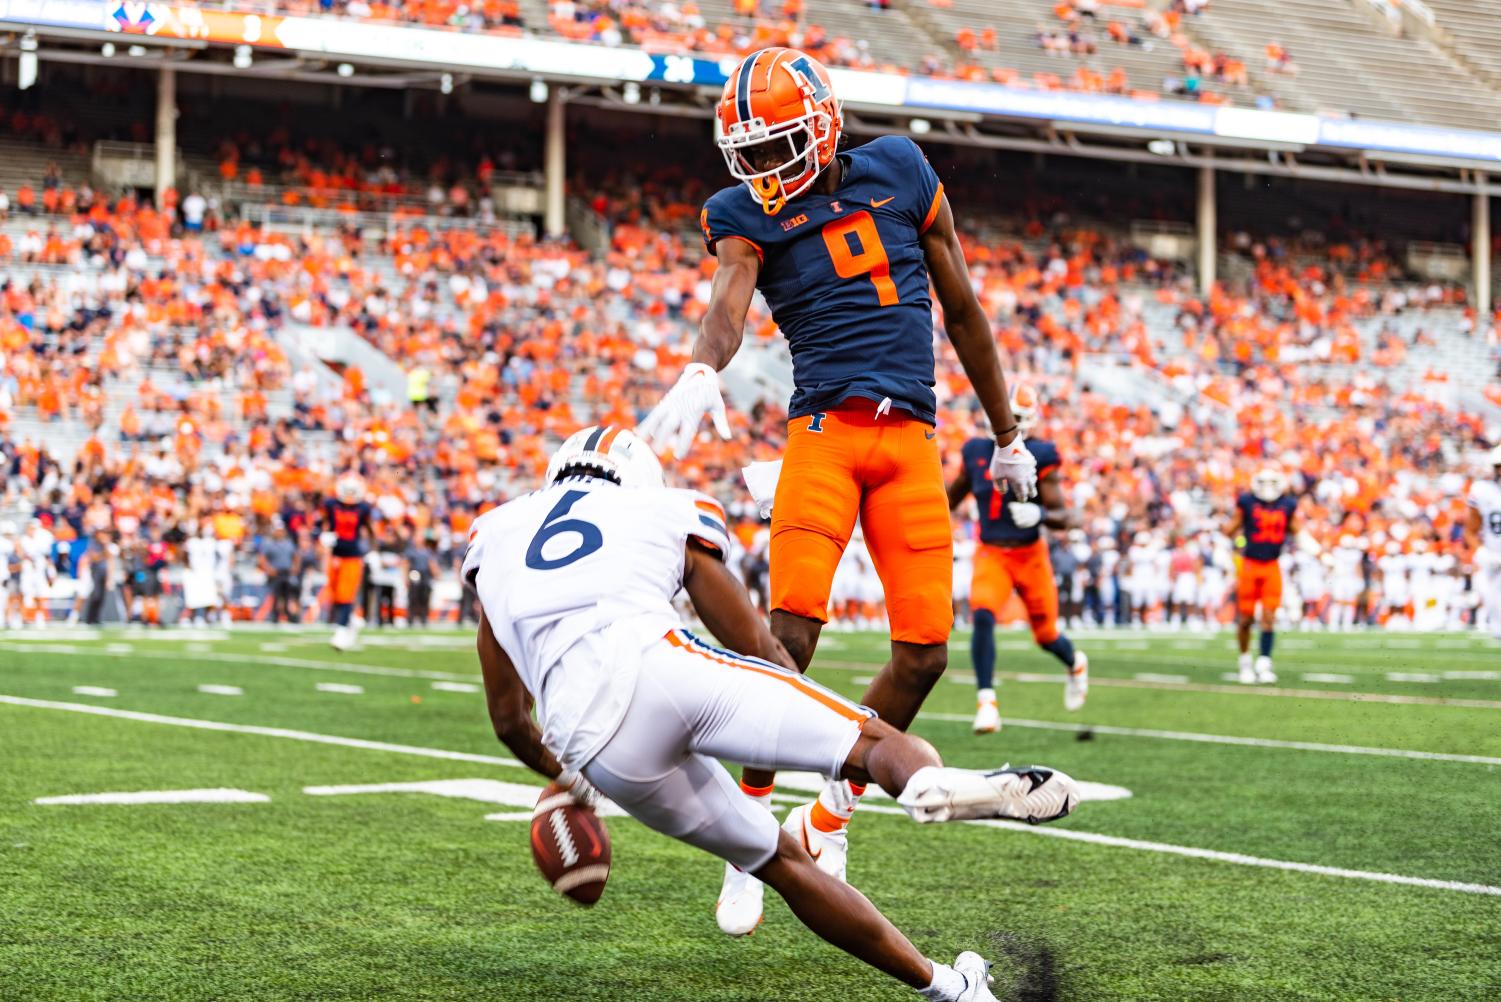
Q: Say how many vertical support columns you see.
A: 4